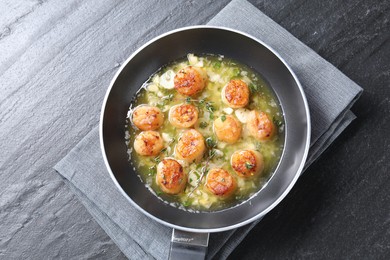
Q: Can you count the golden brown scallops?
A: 11